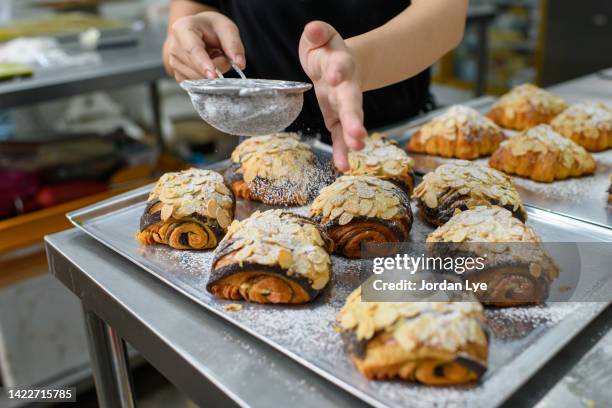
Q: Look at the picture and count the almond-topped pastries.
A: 12